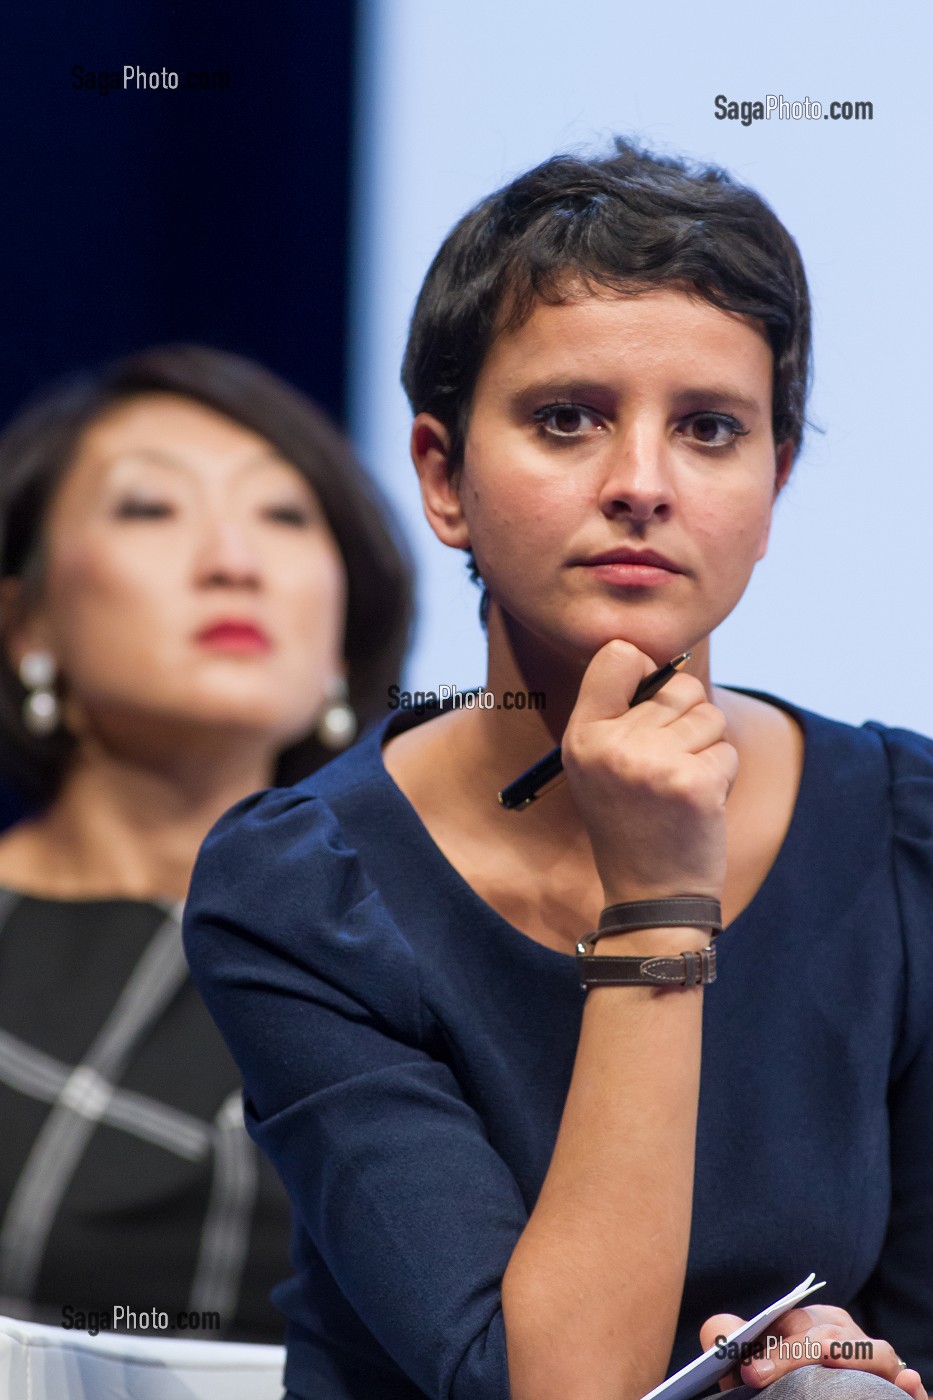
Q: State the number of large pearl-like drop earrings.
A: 2